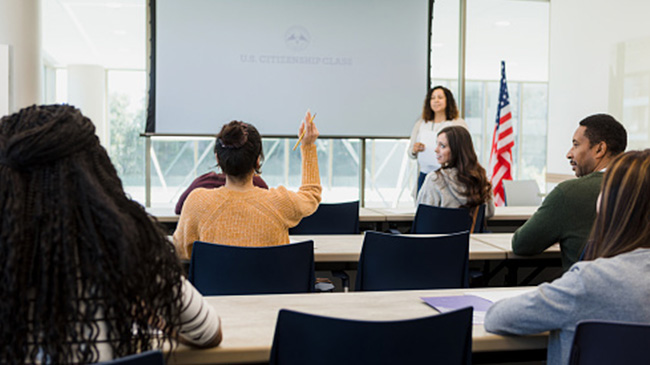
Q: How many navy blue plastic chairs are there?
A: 7